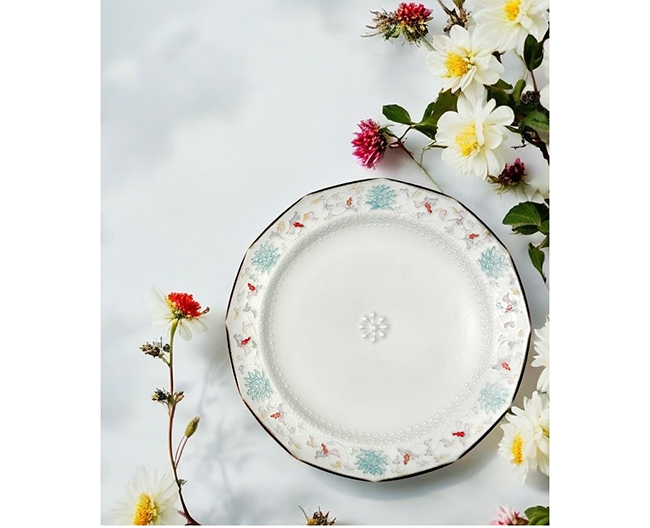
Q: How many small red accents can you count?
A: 12